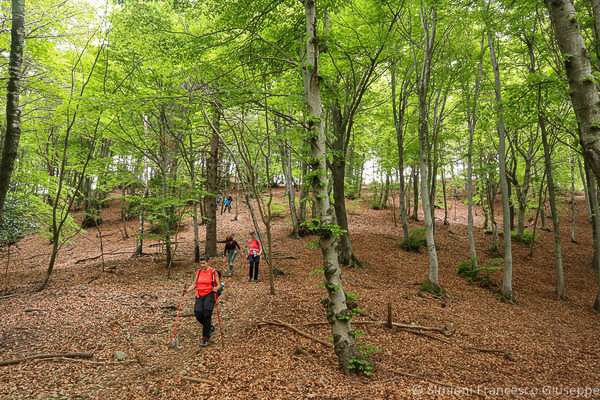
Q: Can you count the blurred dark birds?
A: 0